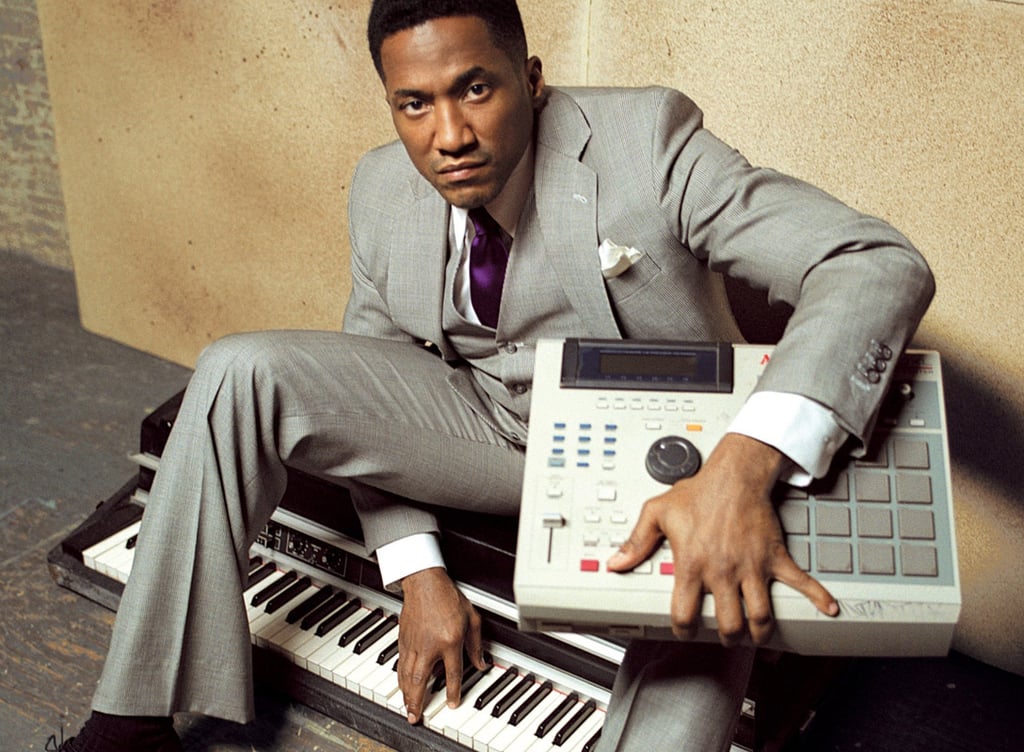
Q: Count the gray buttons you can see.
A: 14